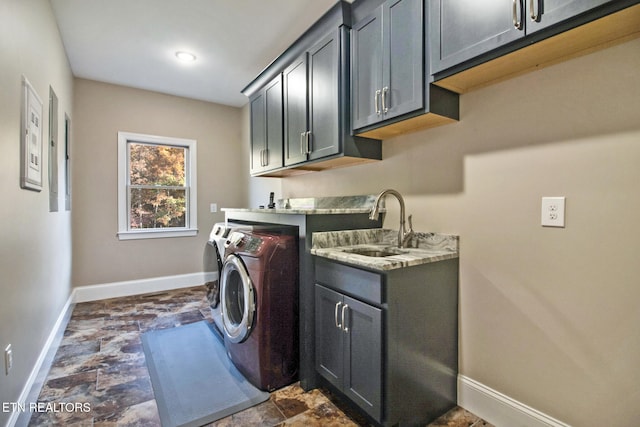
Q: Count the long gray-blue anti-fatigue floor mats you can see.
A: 1